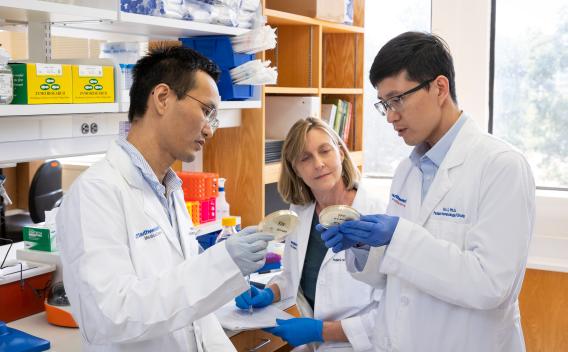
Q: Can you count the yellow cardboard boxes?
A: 2